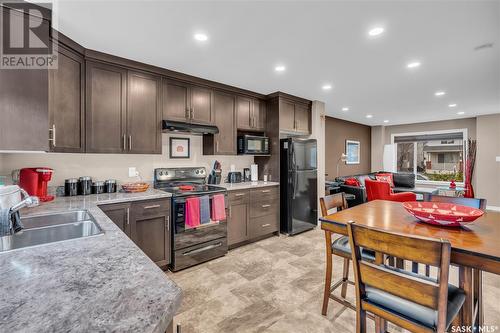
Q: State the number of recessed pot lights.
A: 11